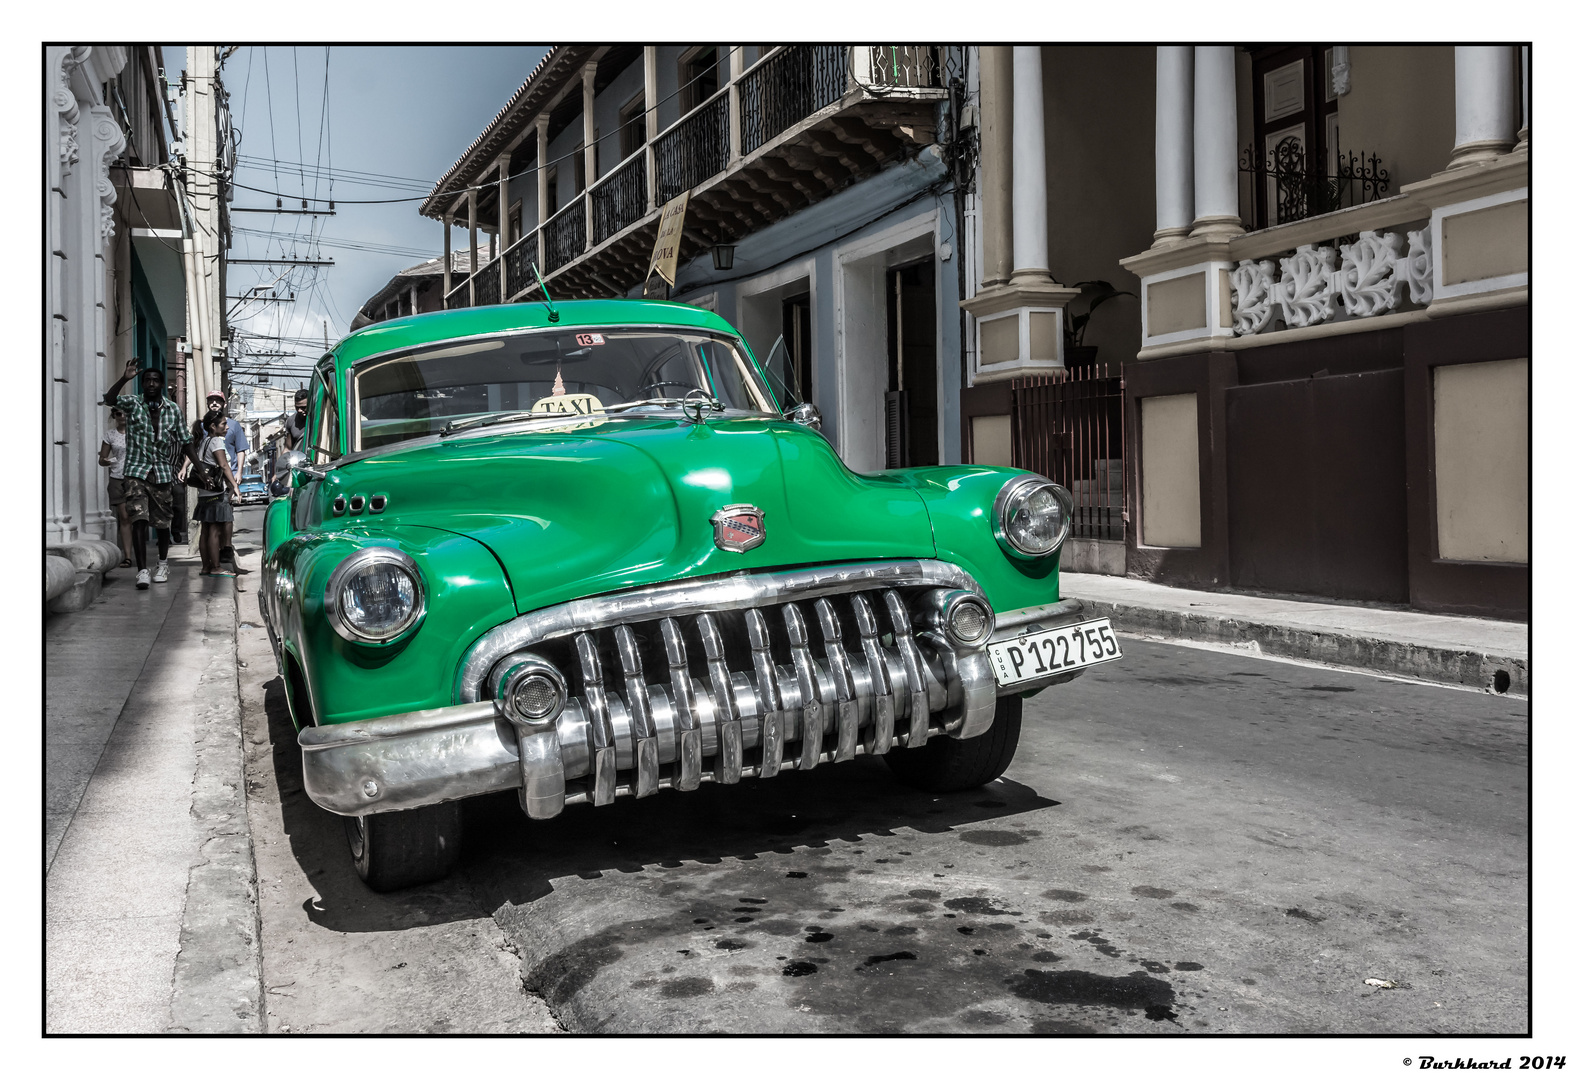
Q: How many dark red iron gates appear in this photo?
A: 1